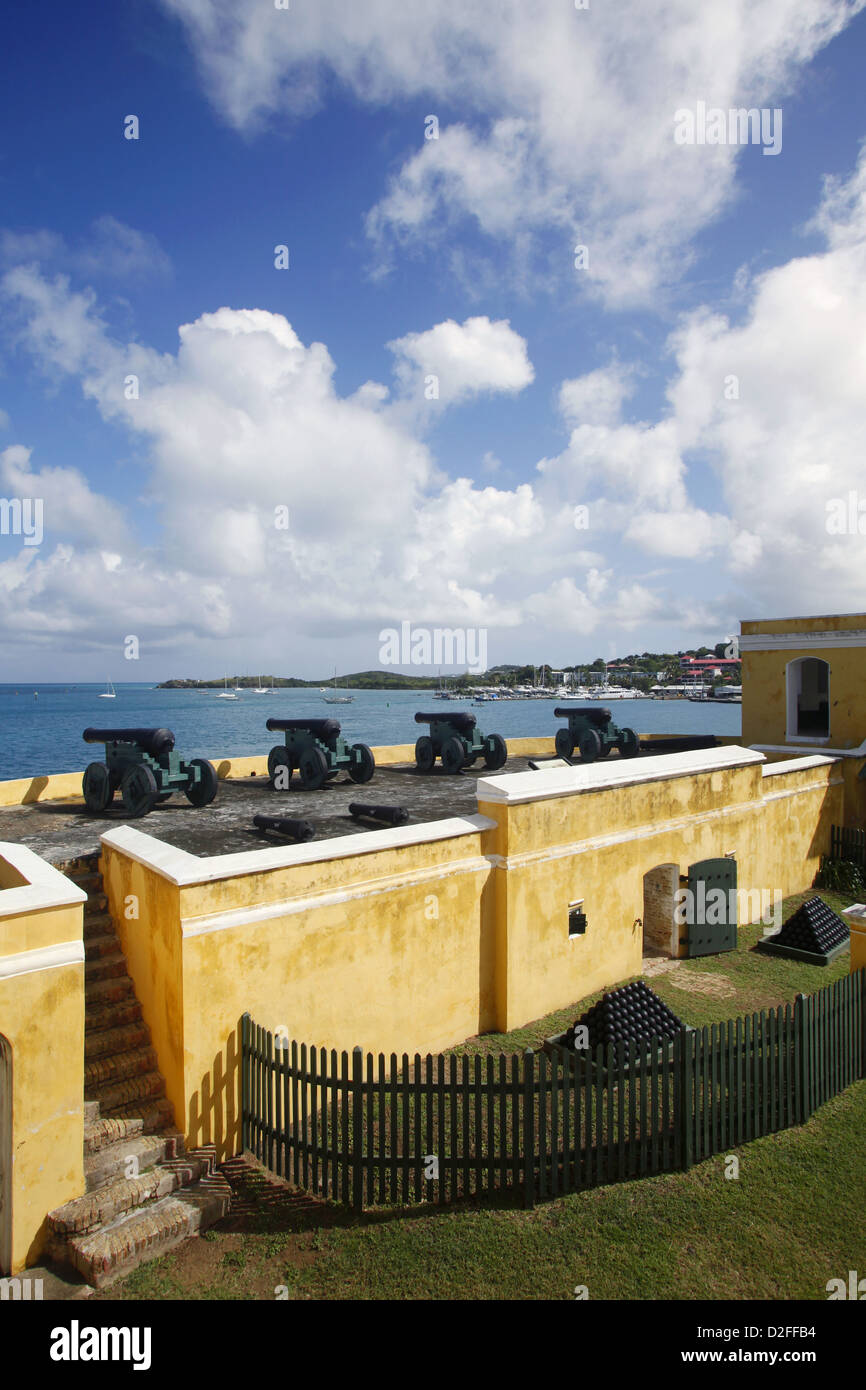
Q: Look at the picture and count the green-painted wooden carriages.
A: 4